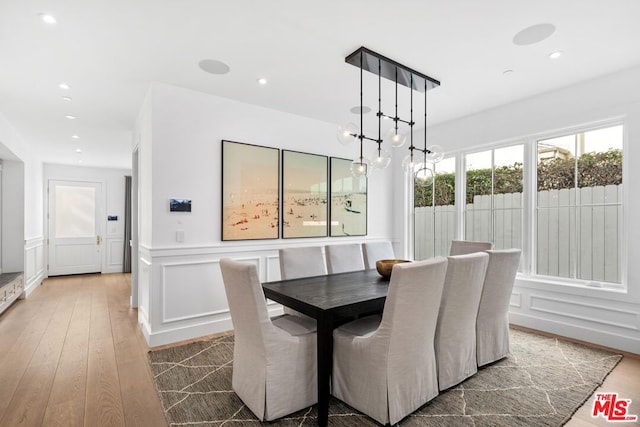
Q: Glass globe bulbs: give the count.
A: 7